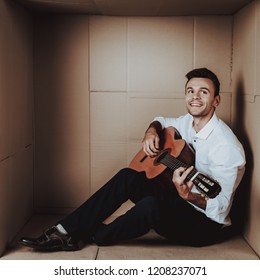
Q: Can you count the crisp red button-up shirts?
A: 0